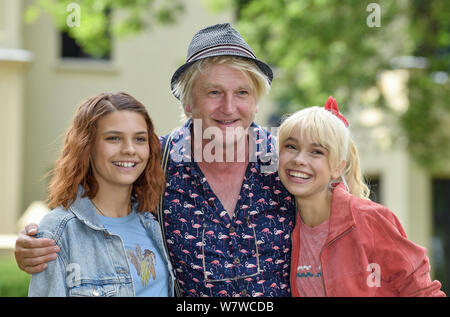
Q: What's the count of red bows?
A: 1